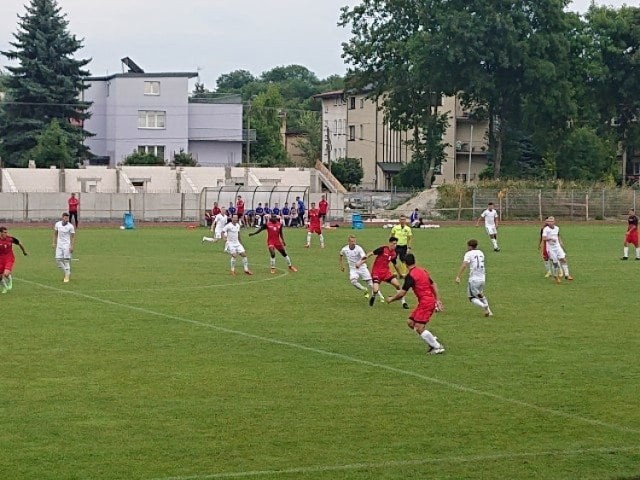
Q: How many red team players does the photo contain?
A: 7